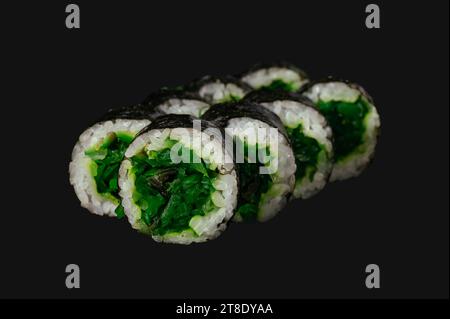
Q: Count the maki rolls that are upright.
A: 8